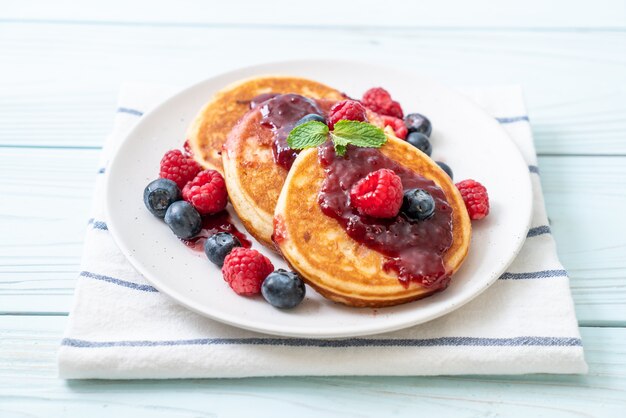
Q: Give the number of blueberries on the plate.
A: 9